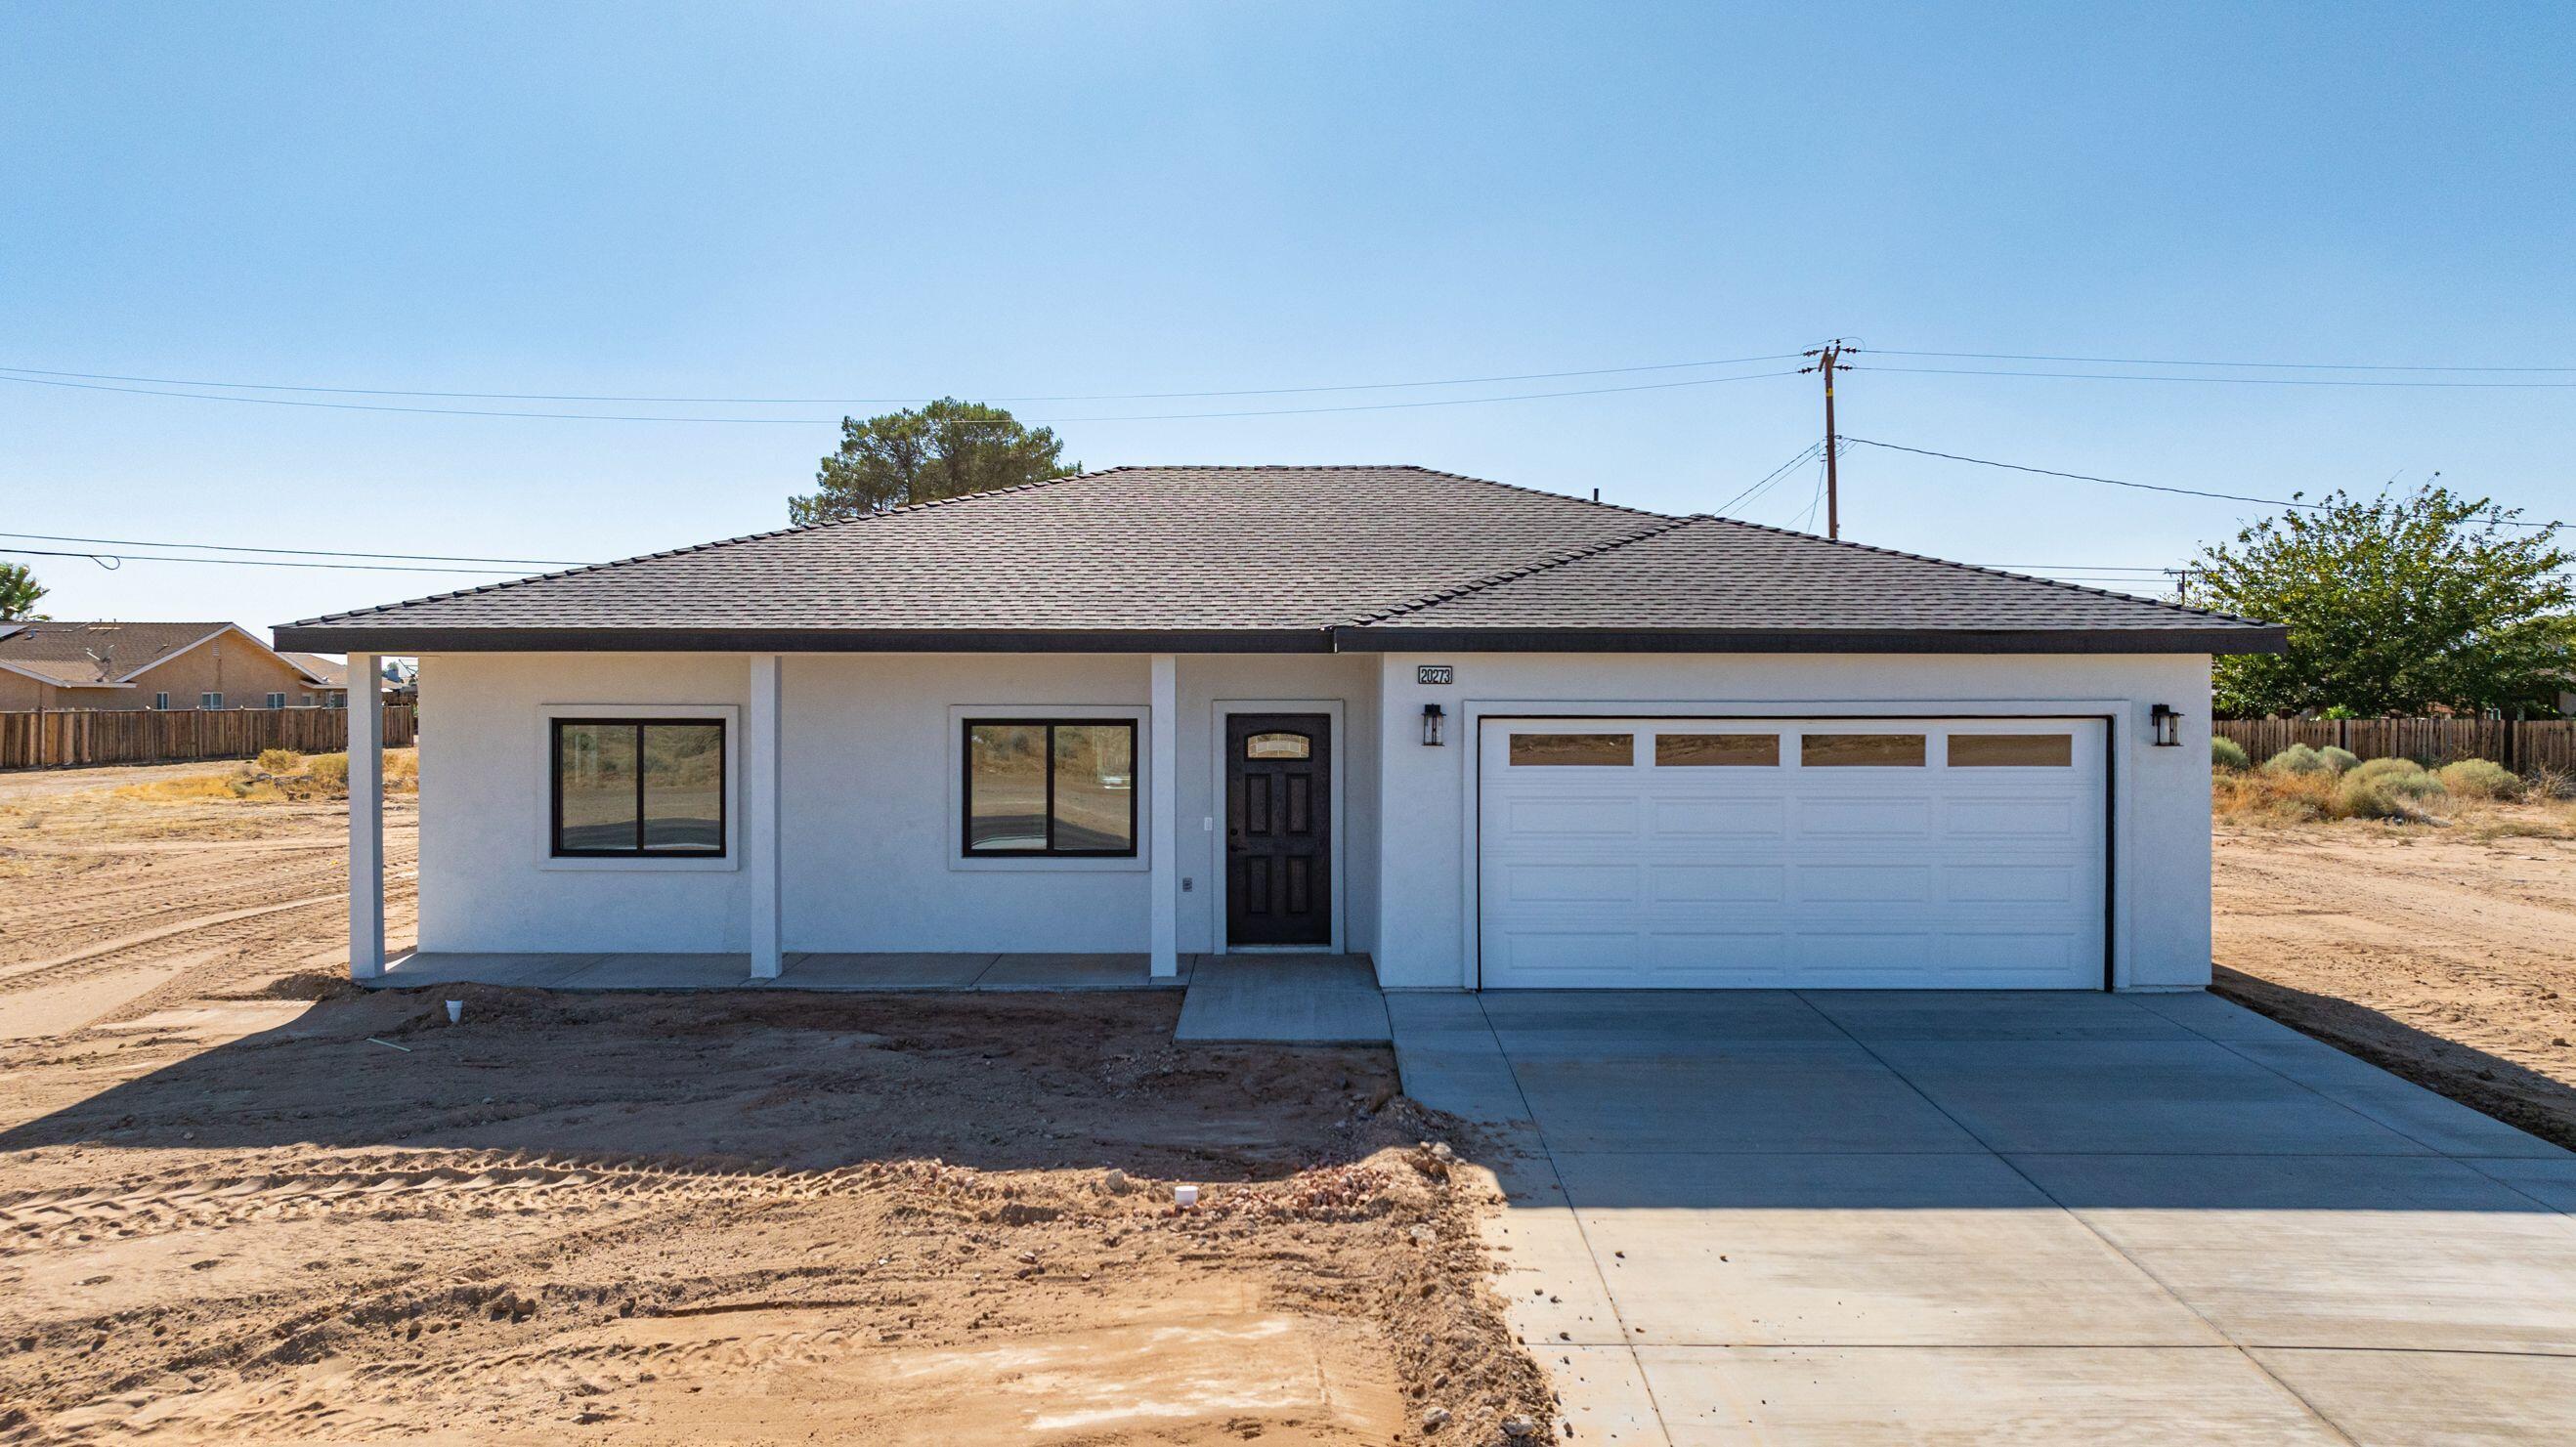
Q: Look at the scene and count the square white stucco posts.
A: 3